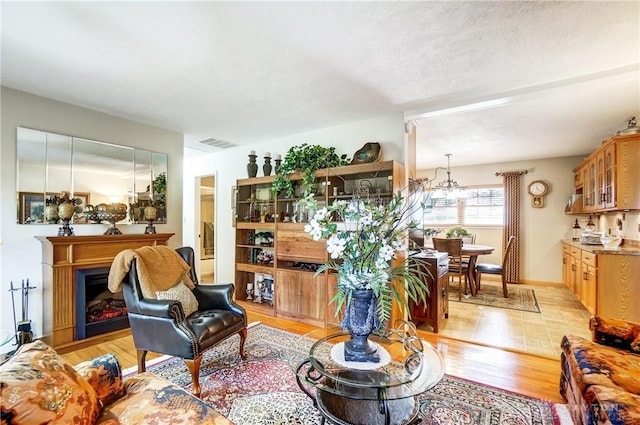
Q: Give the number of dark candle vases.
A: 3